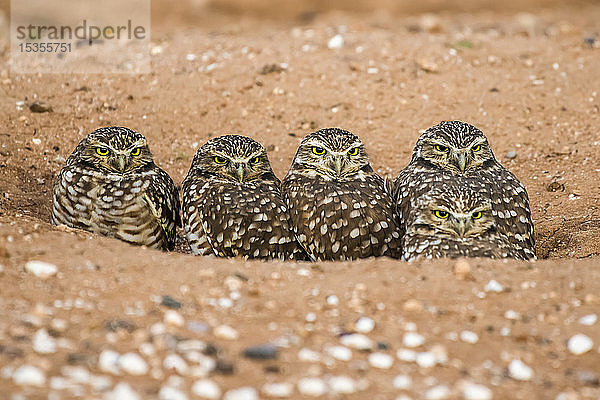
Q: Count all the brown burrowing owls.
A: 5